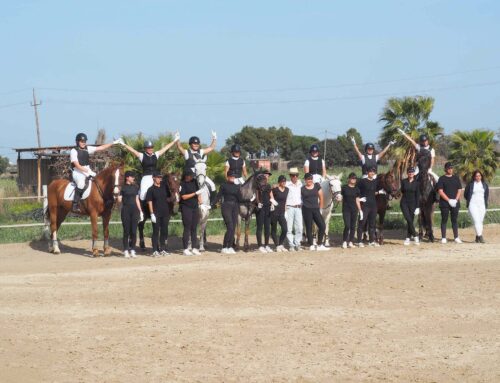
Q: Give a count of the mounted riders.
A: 7